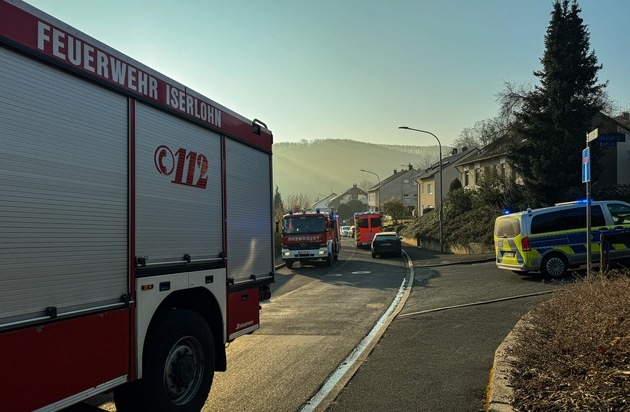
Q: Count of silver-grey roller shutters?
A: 3